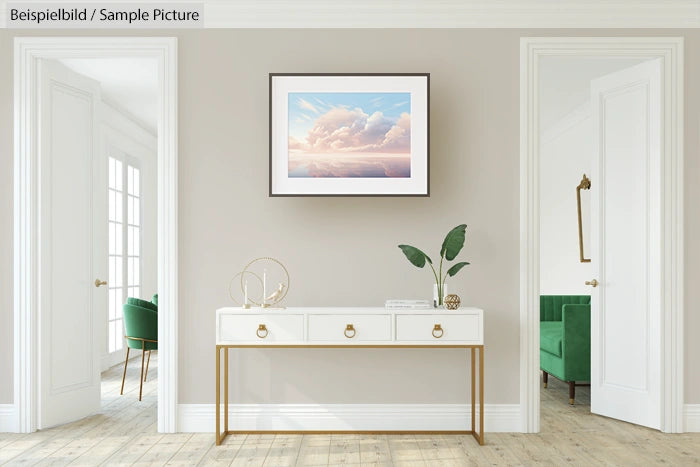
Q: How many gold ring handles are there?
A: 3